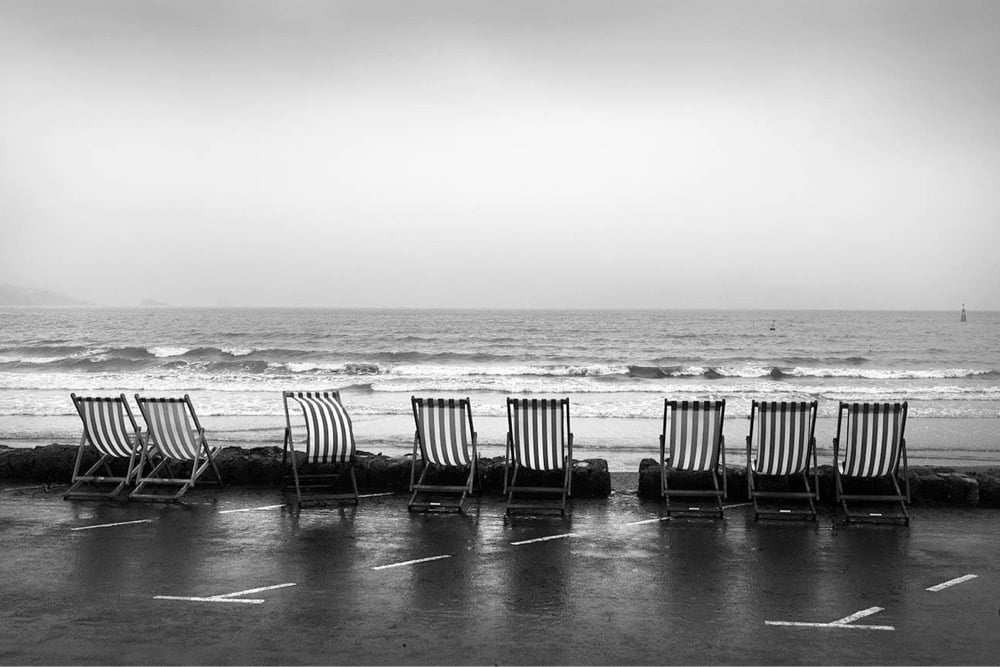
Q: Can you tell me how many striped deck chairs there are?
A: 8